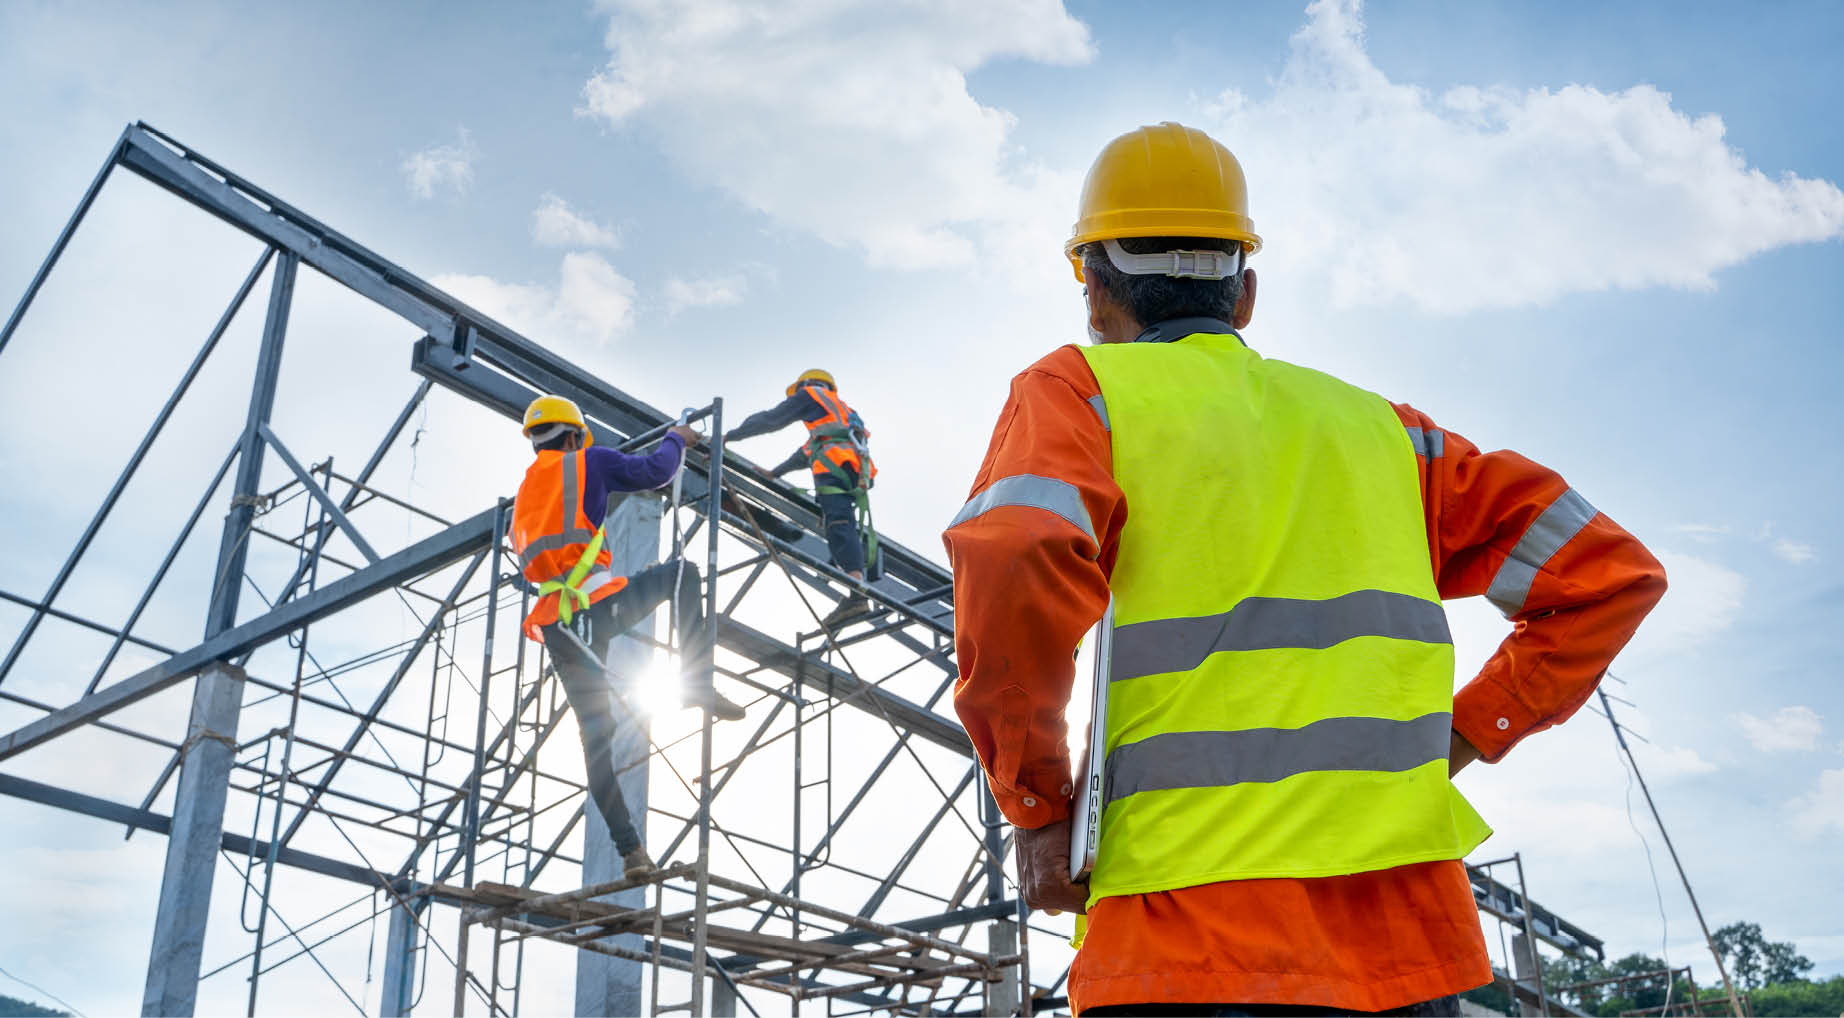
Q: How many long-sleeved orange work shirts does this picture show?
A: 1